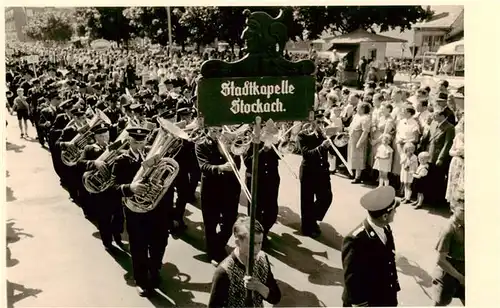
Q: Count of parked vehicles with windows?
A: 1